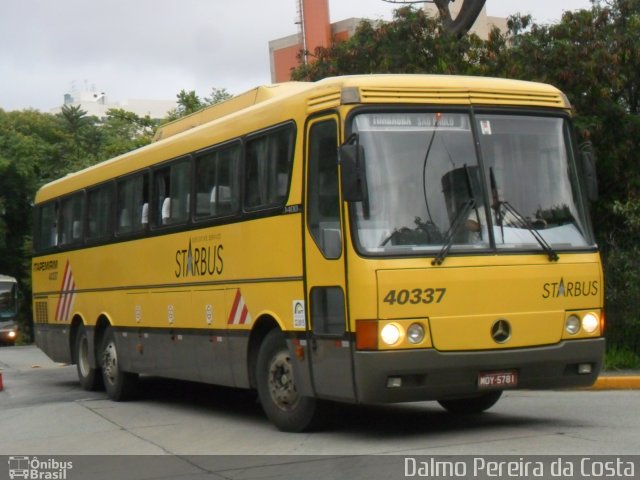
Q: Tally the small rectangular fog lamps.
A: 2